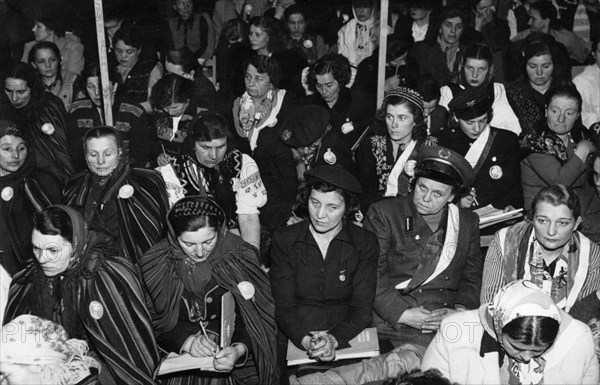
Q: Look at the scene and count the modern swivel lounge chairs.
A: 0